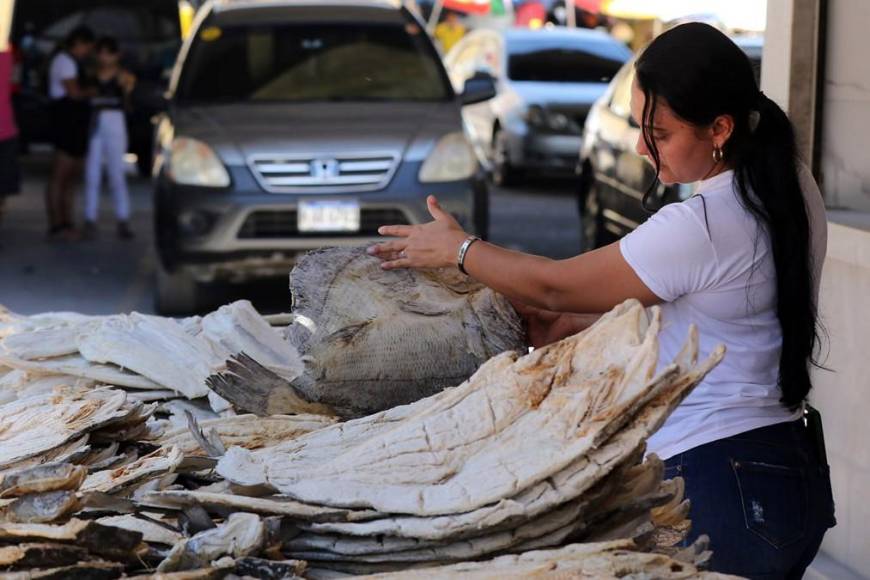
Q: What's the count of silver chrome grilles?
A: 1